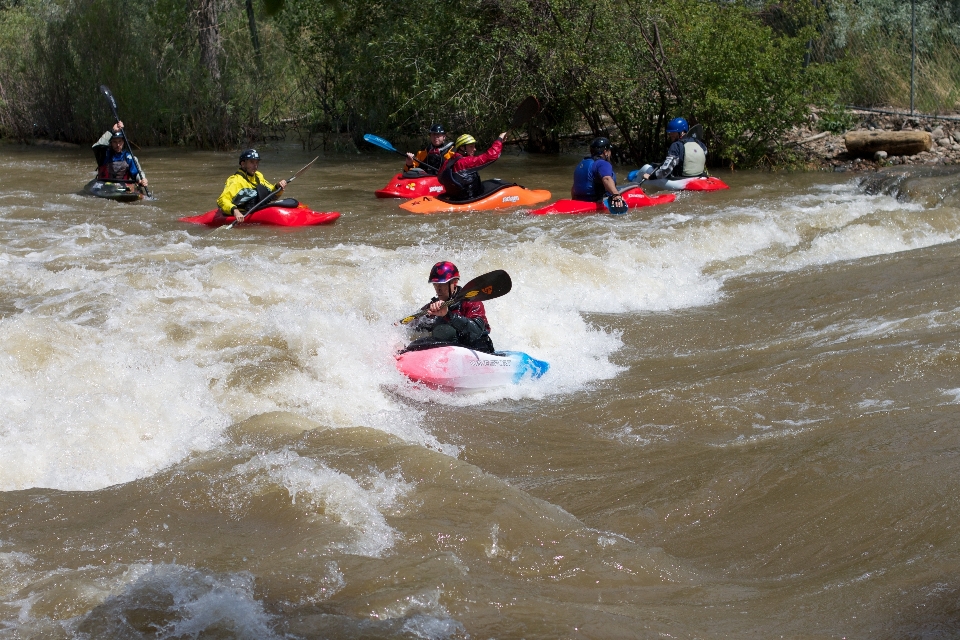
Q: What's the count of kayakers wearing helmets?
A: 7